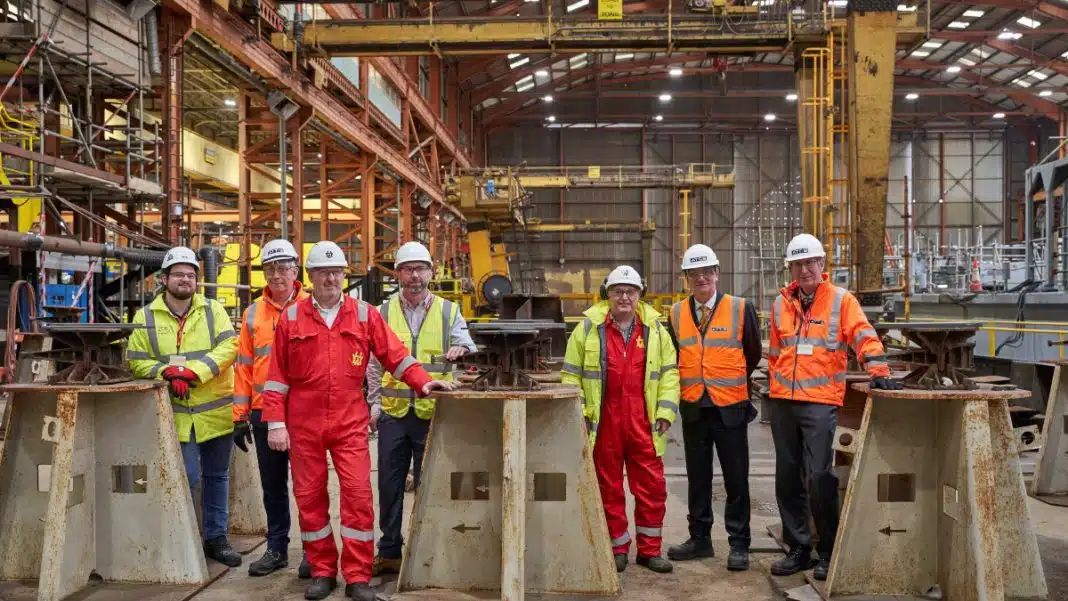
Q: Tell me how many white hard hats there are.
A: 7